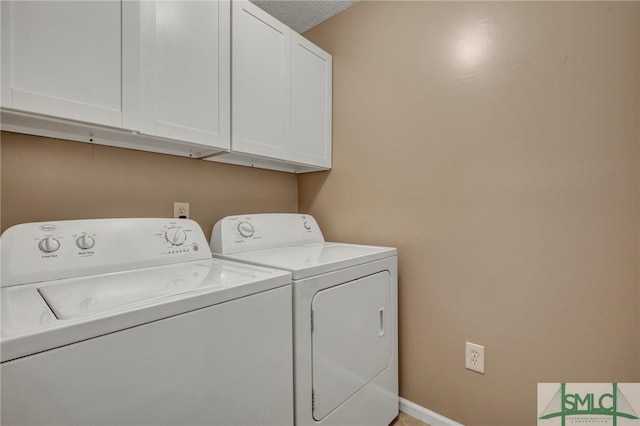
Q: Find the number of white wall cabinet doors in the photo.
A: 4